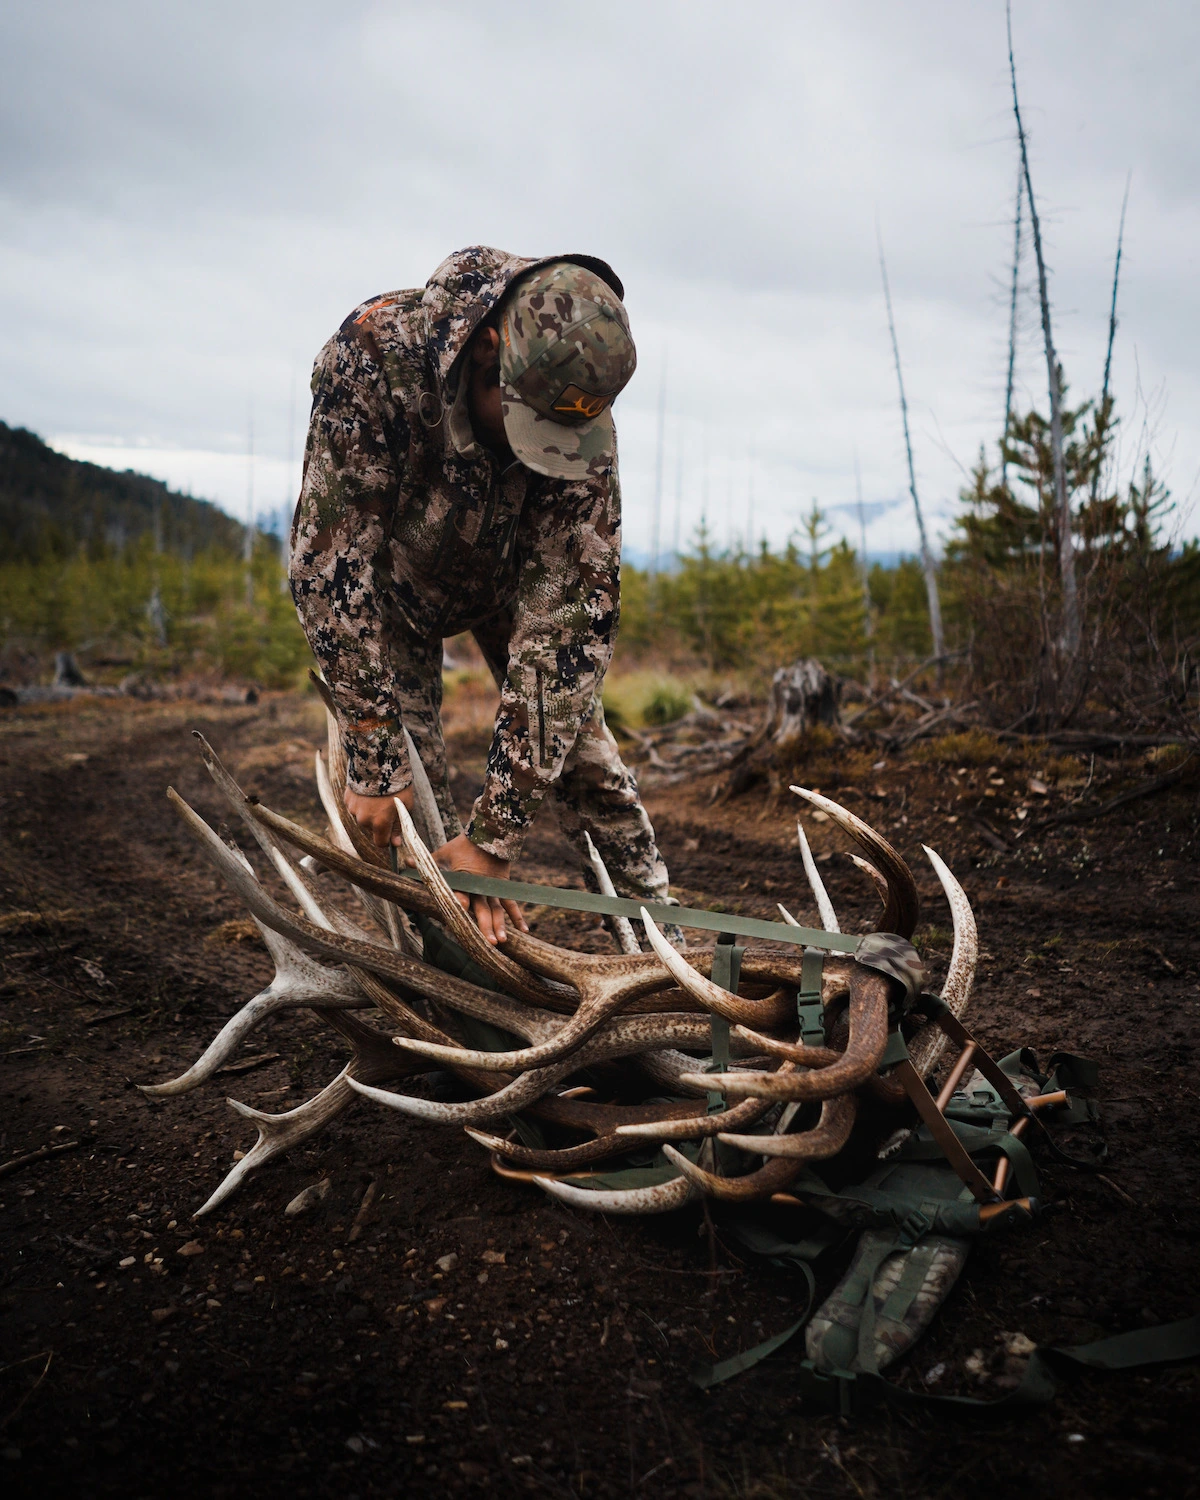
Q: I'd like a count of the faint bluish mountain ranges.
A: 1